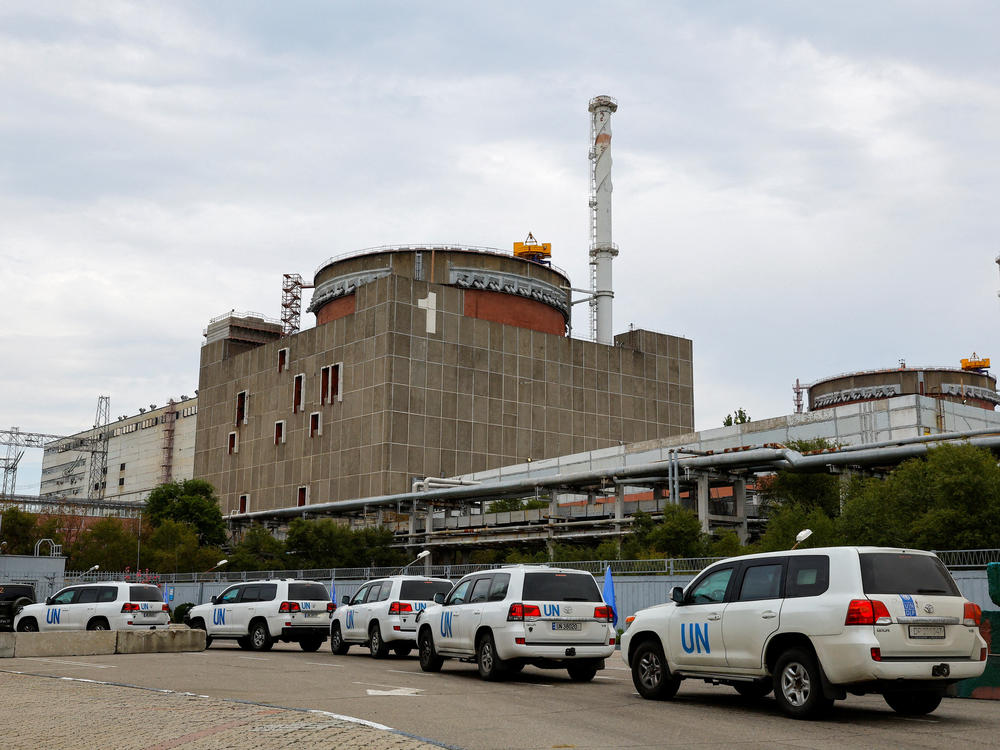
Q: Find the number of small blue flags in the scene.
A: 3